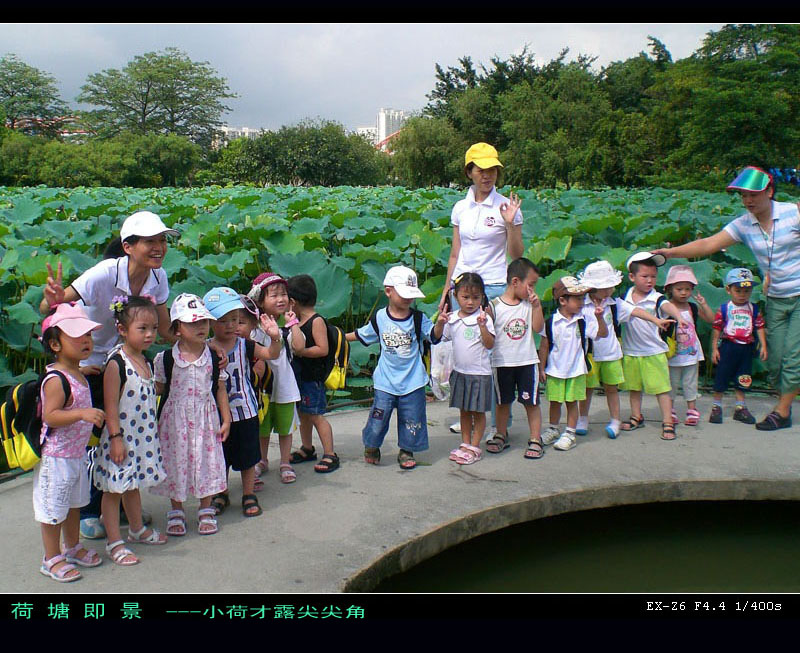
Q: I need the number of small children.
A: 15